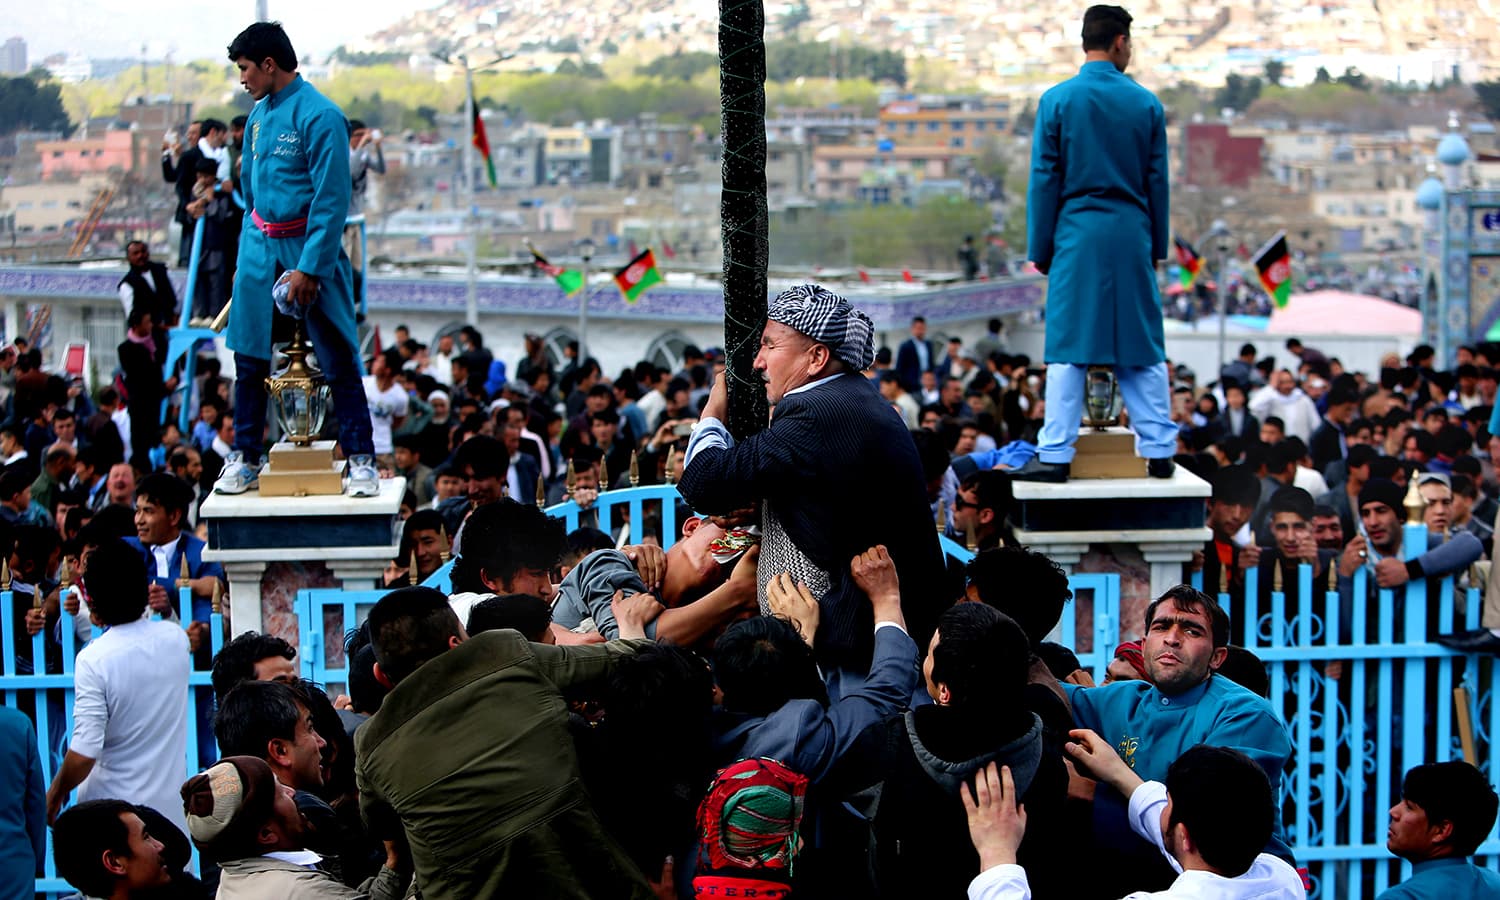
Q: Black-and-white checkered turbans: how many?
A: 1